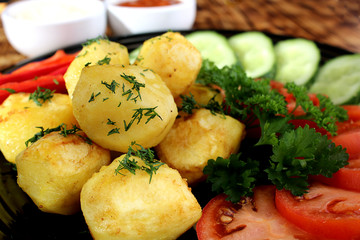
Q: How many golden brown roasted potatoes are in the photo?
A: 8